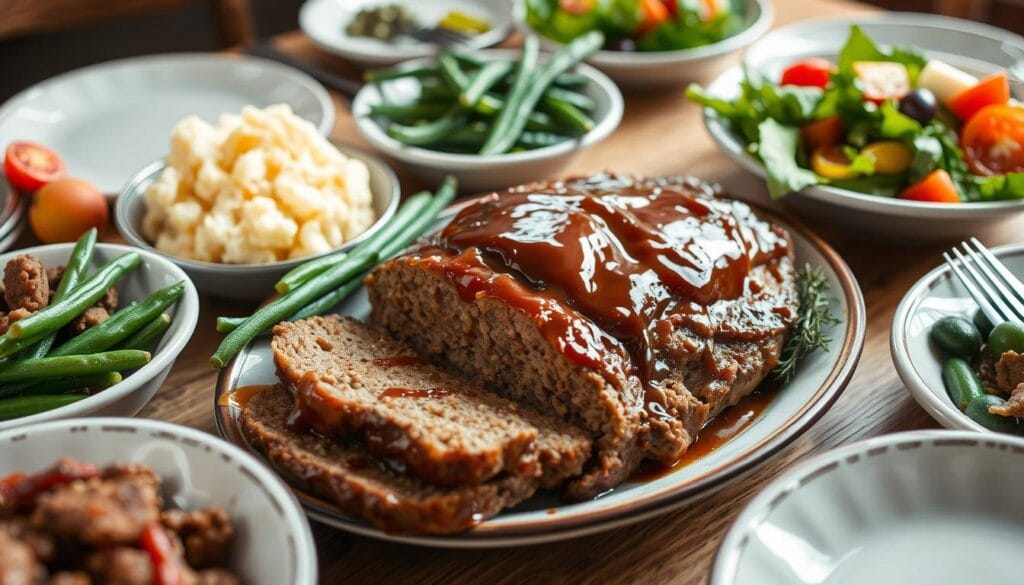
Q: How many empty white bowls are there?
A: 2